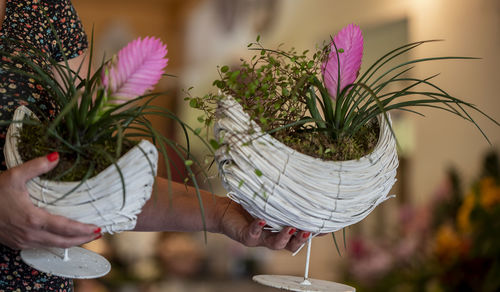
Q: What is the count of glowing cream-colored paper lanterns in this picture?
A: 0